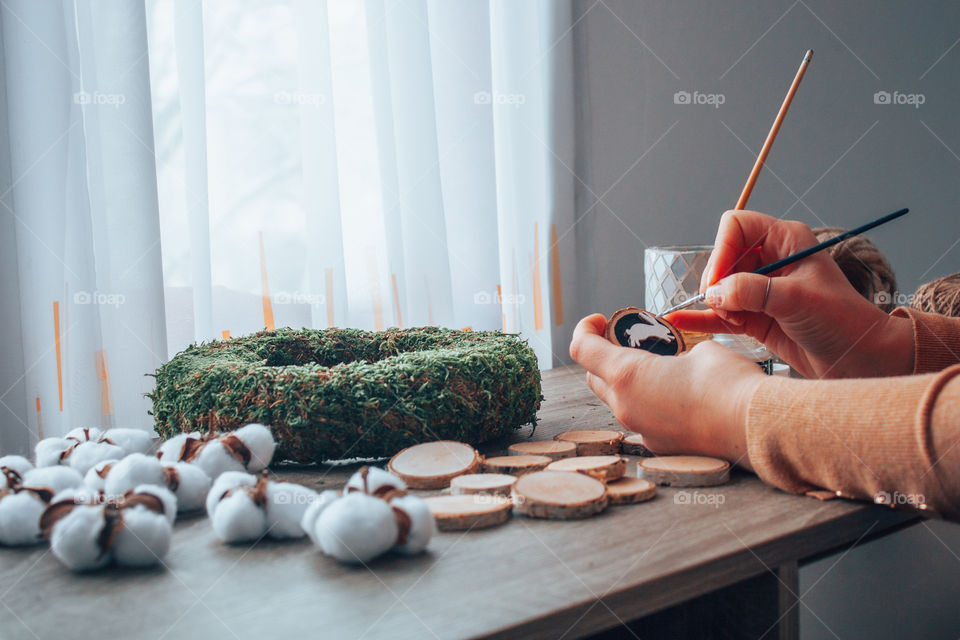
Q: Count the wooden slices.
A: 12